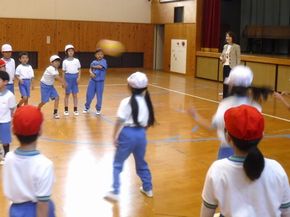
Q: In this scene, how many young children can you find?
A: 11